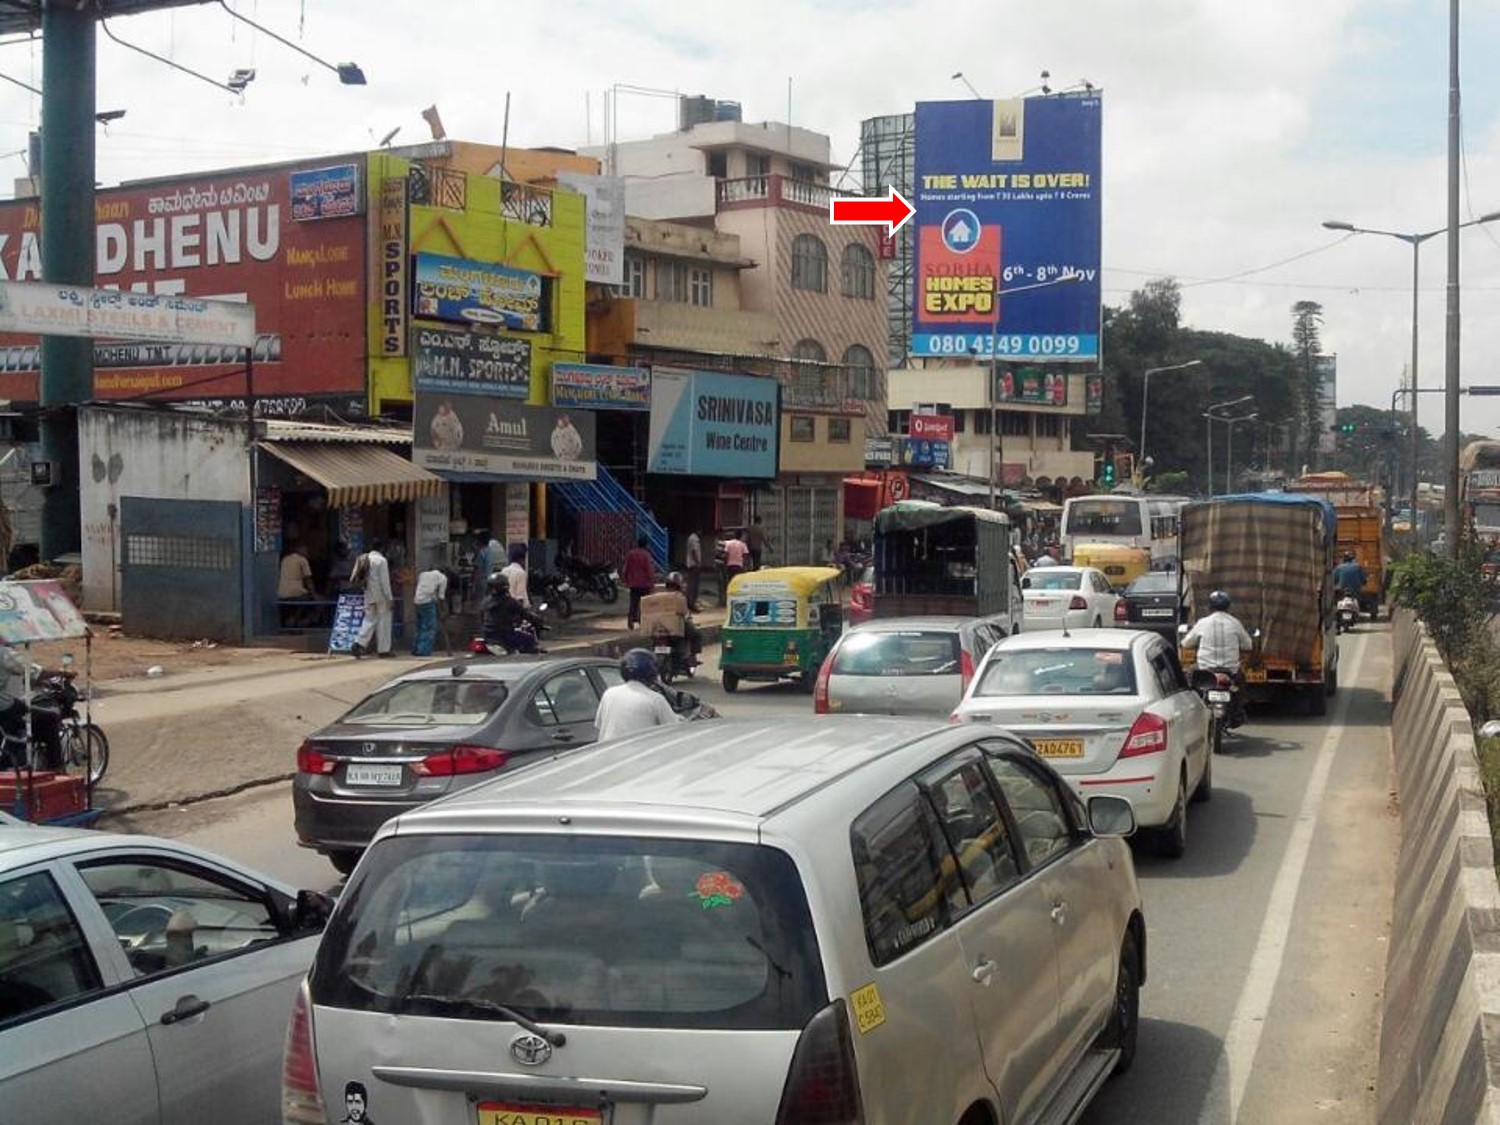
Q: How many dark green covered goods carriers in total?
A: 1